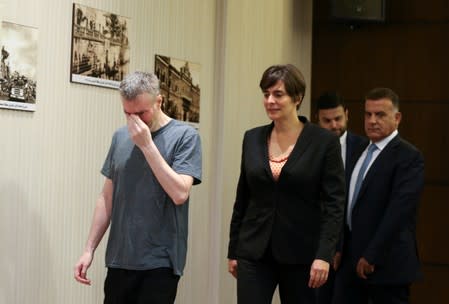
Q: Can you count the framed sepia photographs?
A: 3